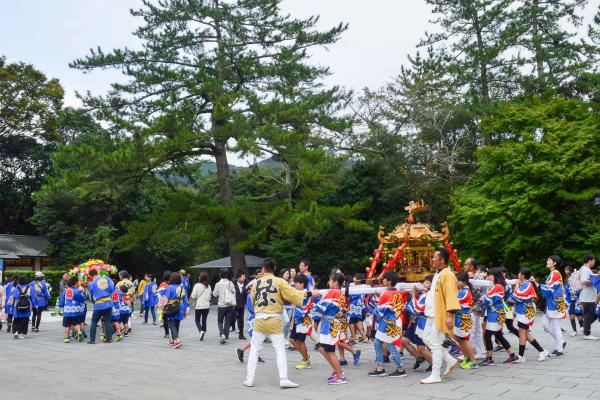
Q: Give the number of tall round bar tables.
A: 0